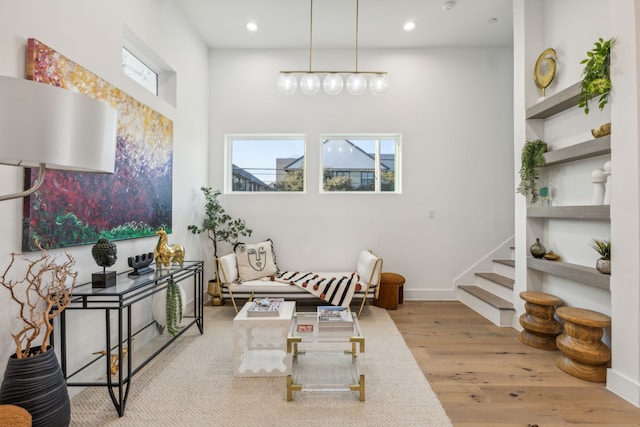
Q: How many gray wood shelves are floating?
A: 4